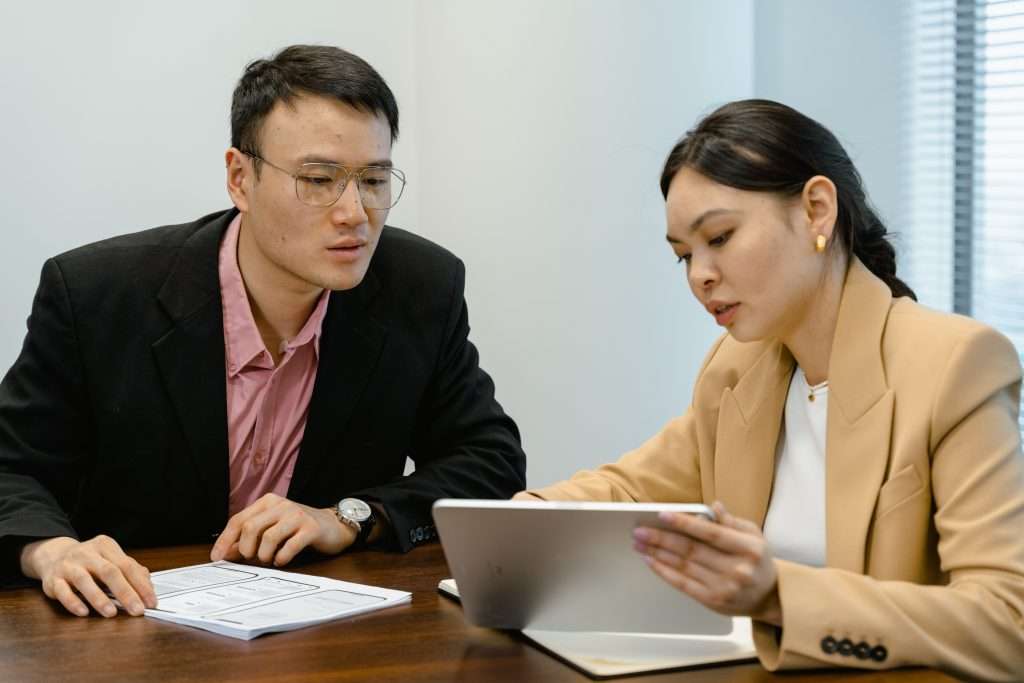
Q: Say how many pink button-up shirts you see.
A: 1